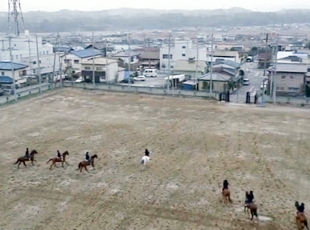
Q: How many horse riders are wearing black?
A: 7